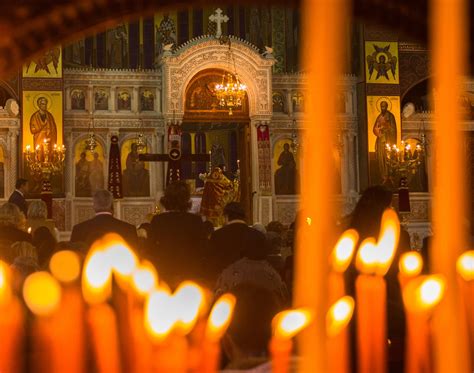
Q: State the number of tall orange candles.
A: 2